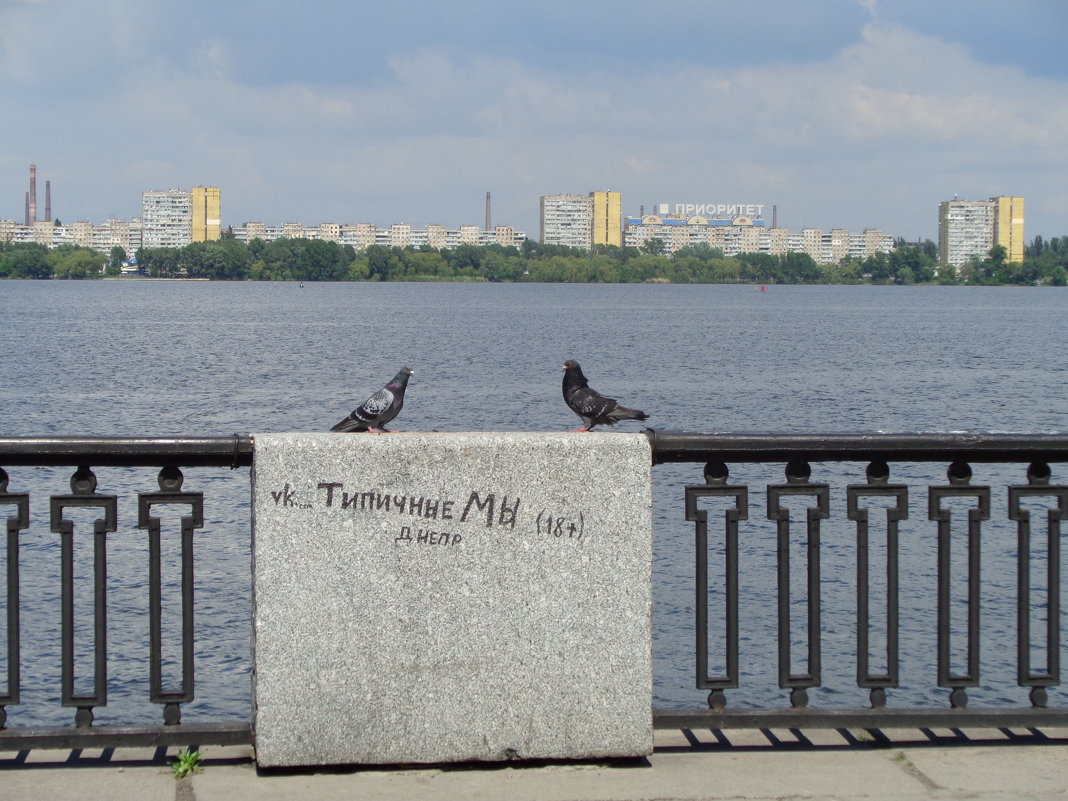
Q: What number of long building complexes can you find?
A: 3